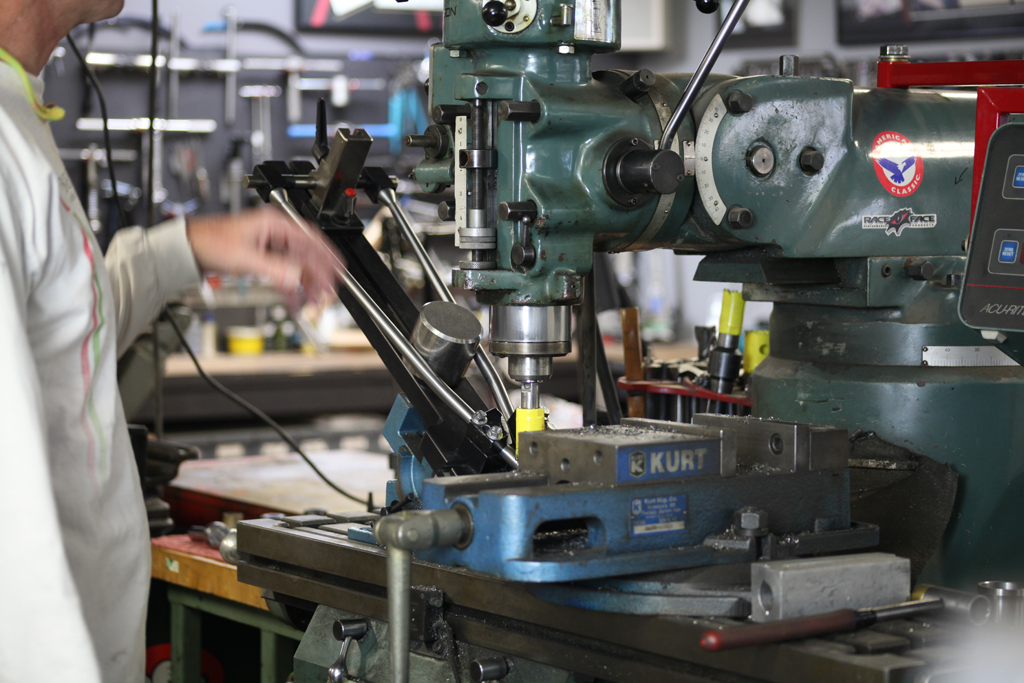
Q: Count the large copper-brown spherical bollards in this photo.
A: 0